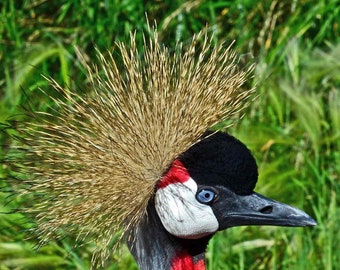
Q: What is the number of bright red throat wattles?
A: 1